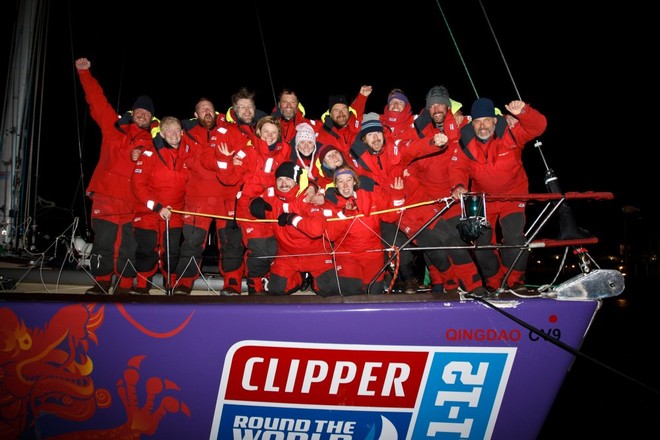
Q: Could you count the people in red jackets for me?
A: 15